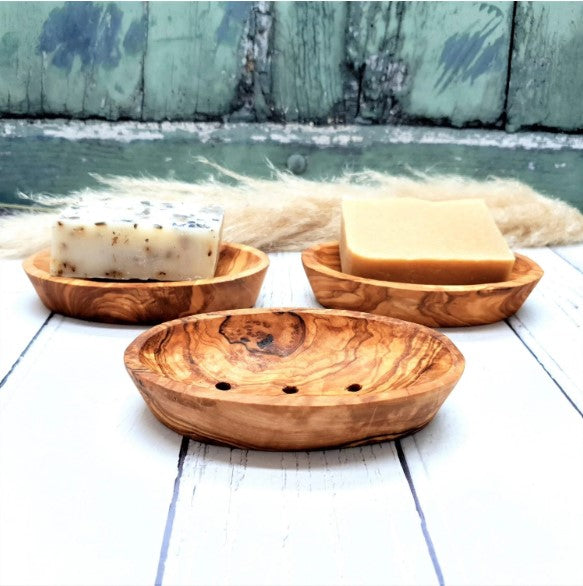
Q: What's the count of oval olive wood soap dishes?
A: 3